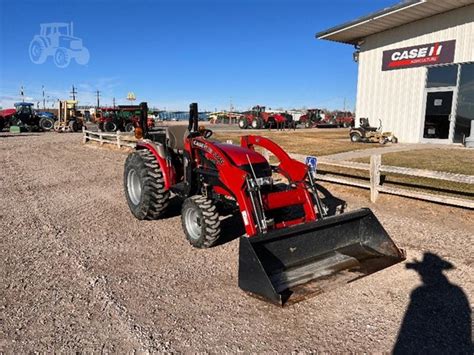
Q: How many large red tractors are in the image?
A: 1